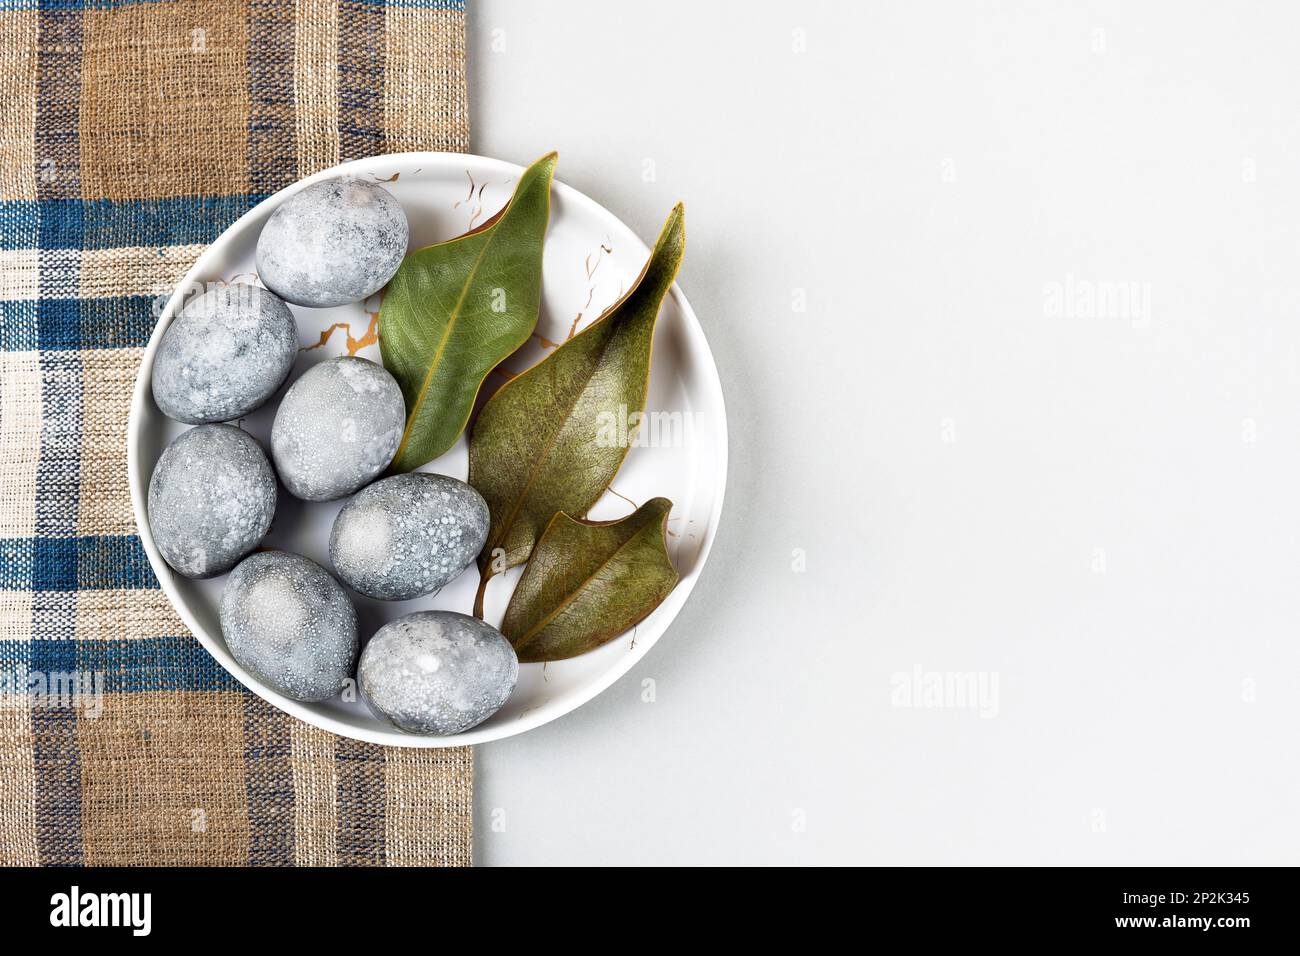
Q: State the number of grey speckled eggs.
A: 7